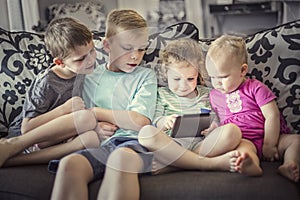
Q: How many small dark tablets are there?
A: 1